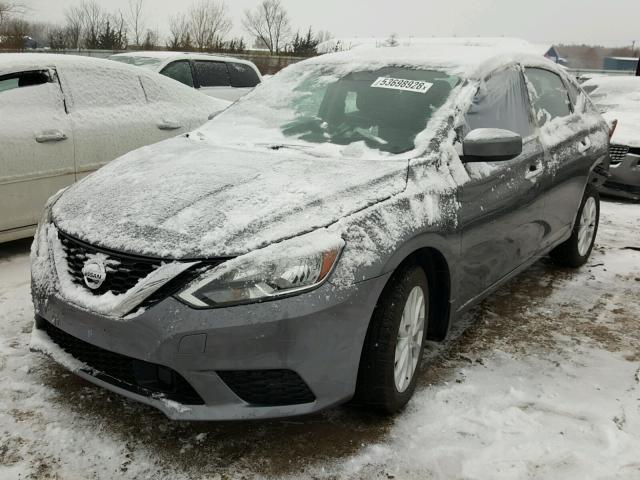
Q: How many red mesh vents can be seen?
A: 0